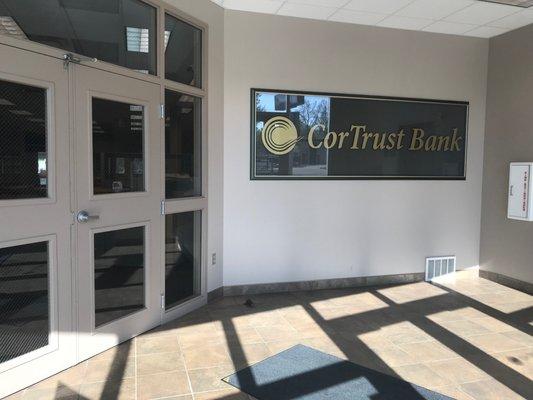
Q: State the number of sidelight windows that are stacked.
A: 3